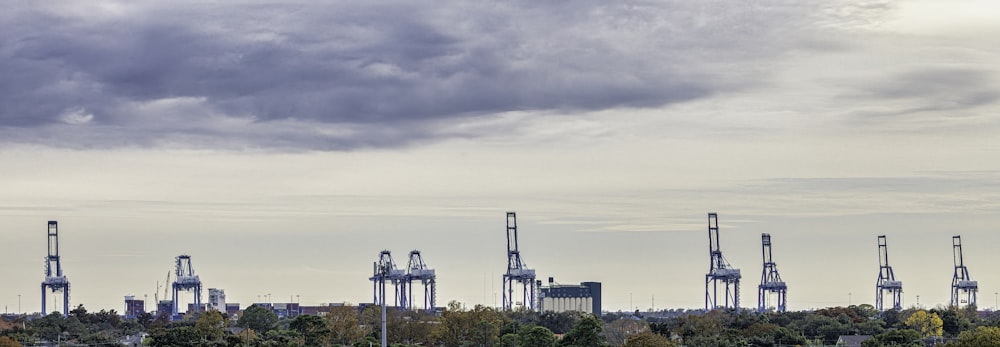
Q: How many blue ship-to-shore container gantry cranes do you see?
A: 9